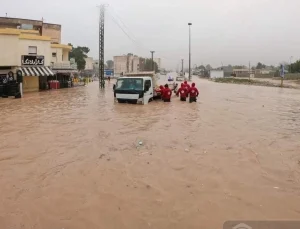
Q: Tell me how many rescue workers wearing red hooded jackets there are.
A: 5